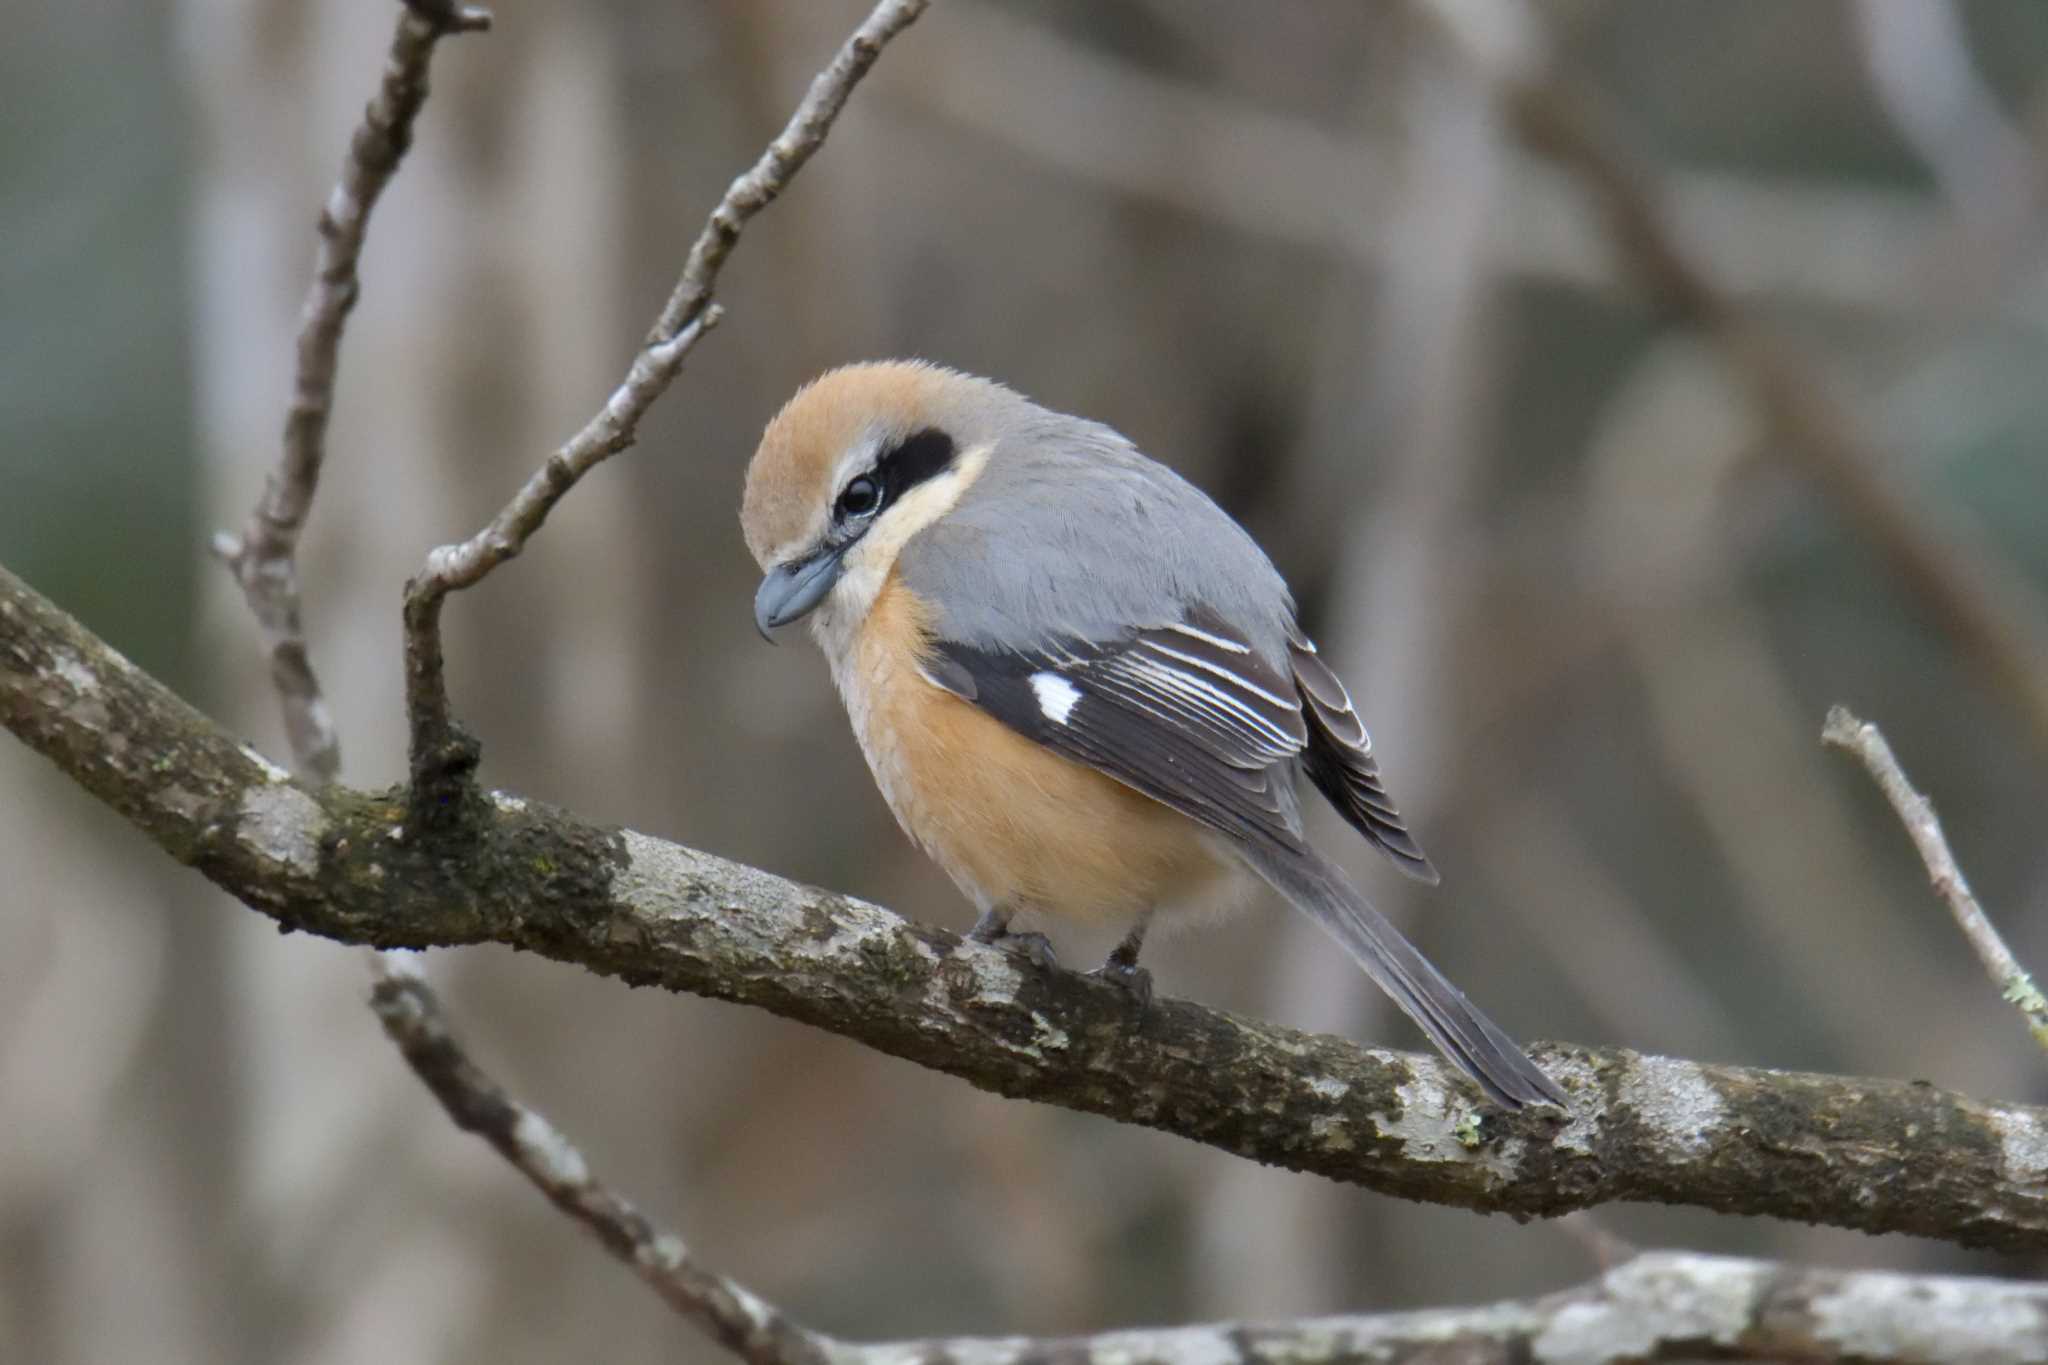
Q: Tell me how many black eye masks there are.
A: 1